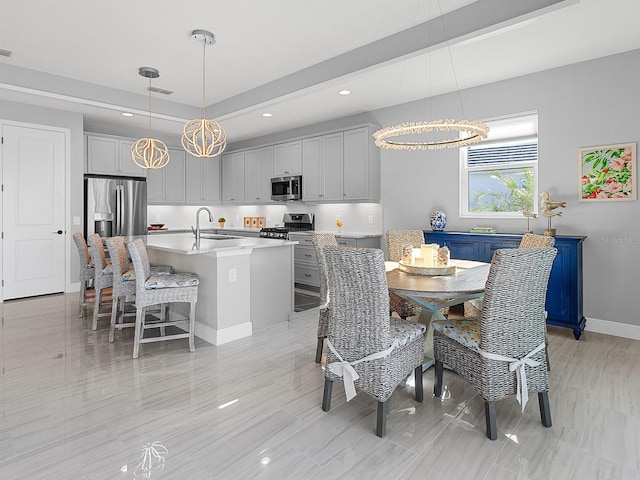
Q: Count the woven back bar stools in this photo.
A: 4